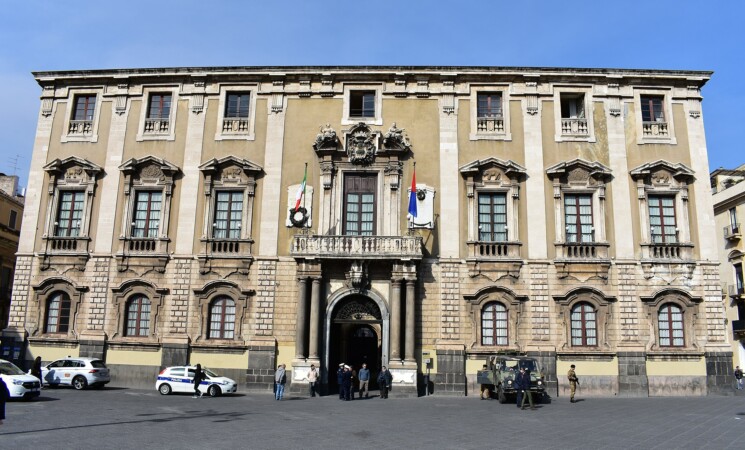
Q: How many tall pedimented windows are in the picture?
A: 6